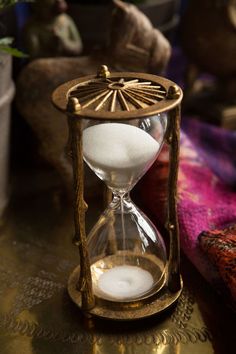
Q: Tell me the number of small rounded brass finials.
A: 3